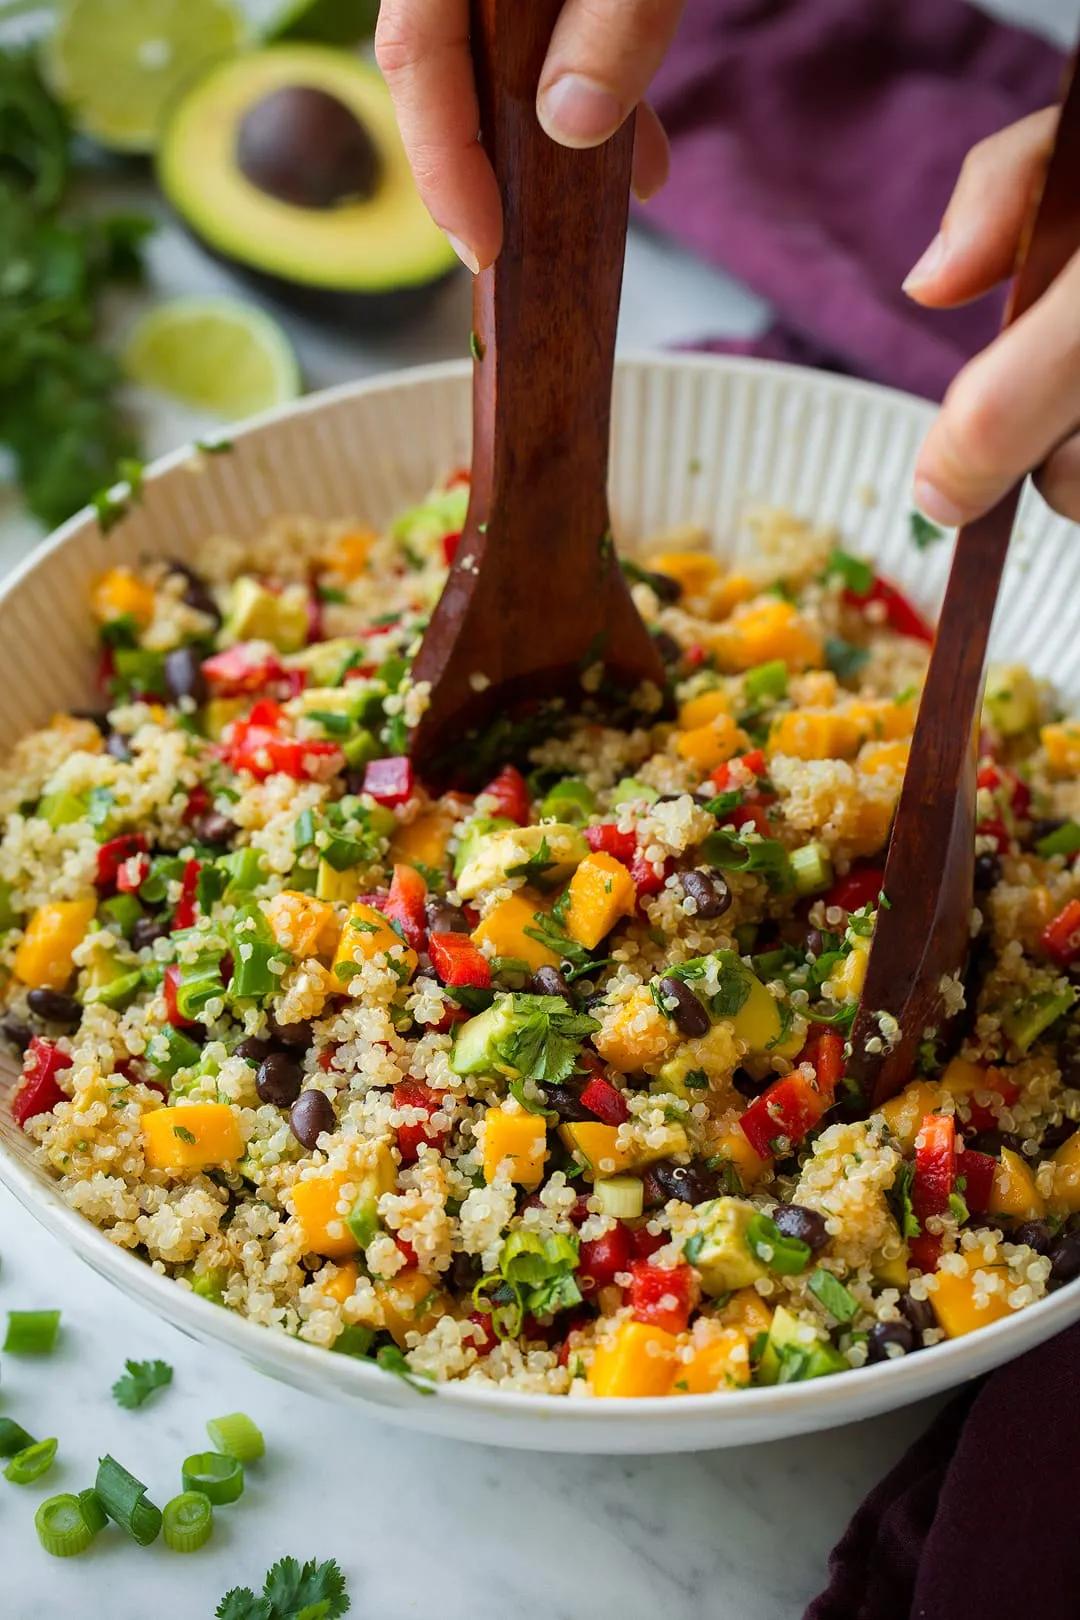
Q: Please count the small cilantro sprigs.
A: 2